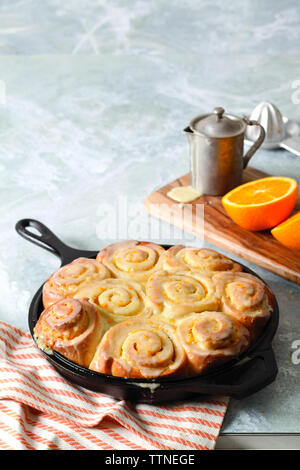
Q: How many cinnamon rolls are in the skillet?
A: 9